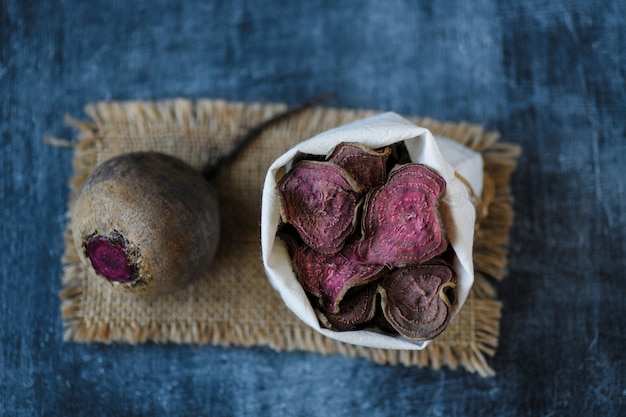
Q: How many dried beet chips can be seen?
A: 6